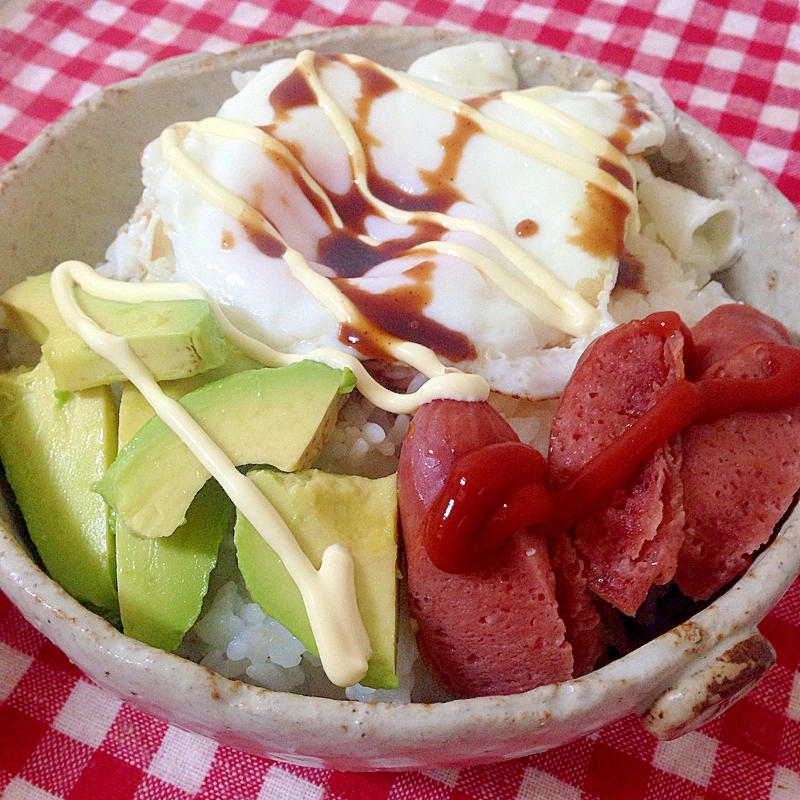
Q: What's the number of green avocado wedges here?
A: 5